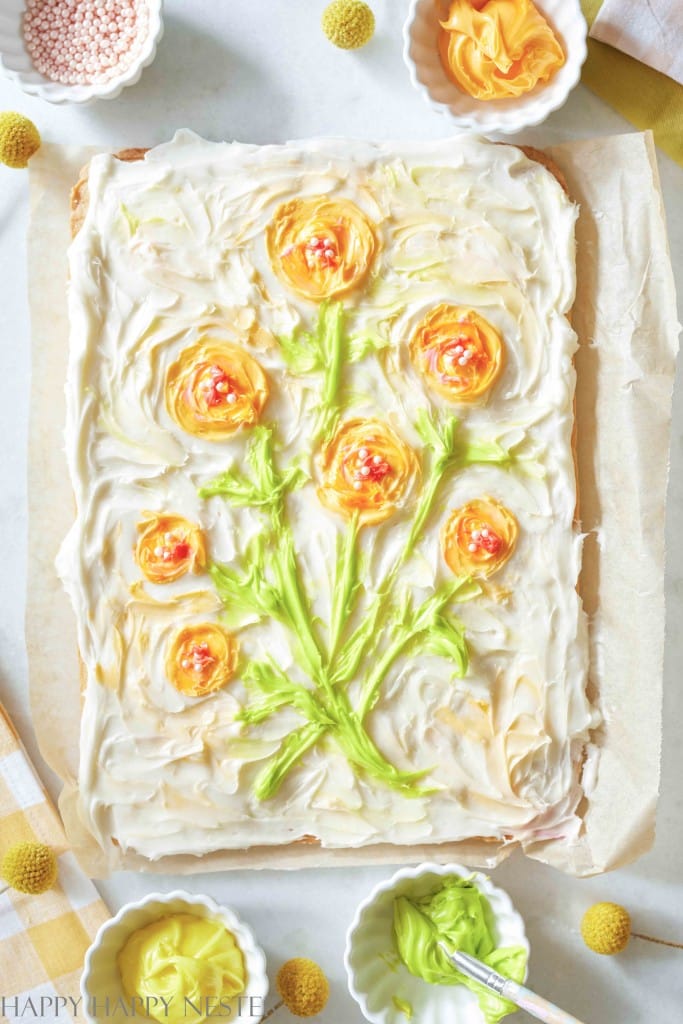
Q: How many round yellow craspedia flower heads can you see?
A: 5